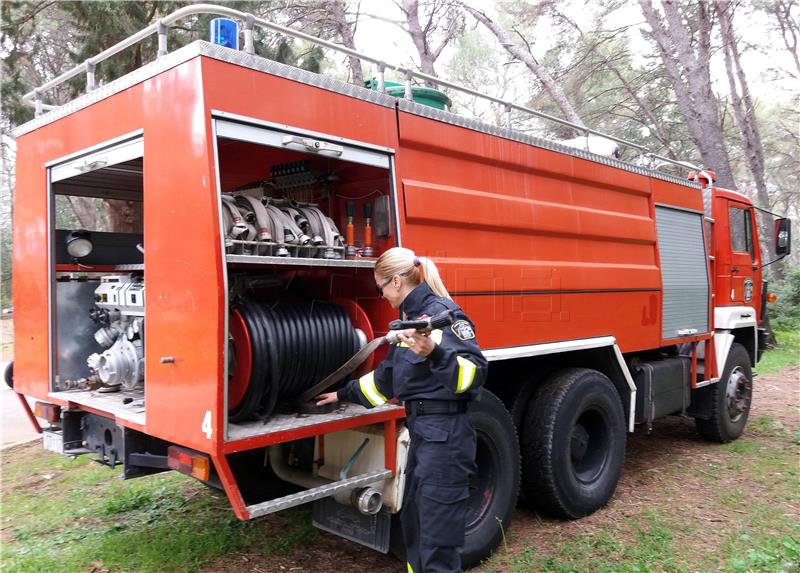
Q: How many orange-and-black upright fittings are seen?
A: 2